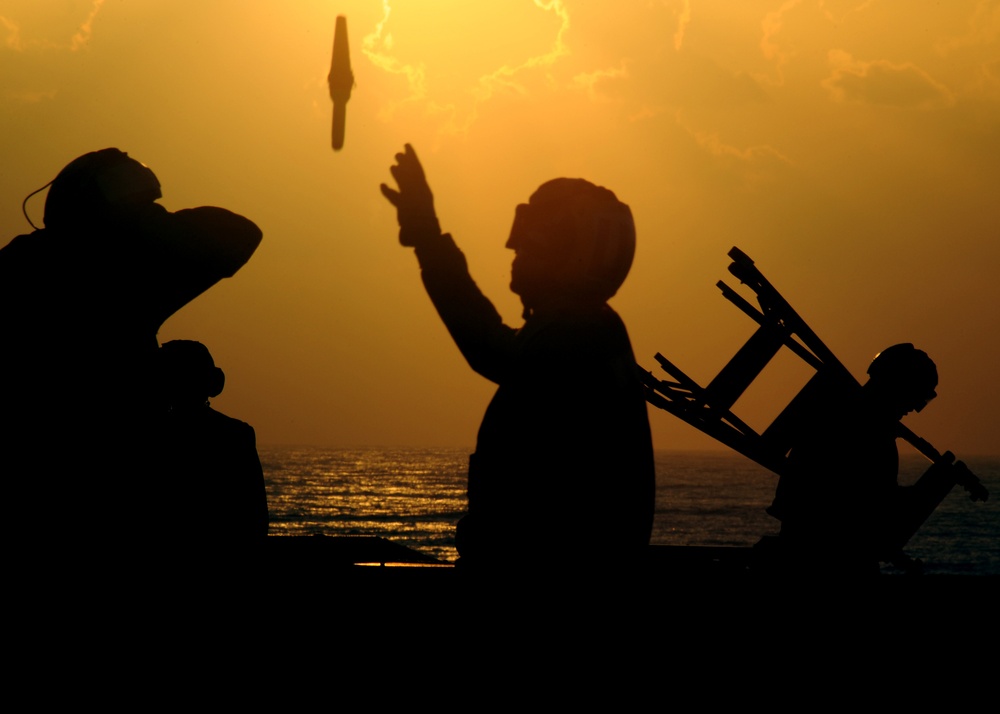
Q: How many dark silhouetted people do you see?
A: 4